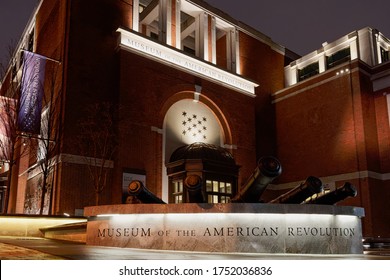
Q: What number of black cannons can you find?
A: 5